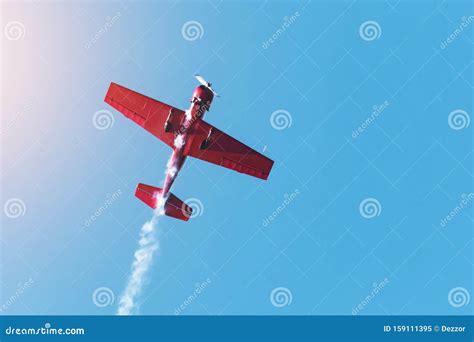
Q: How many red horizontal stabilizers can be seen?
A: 2